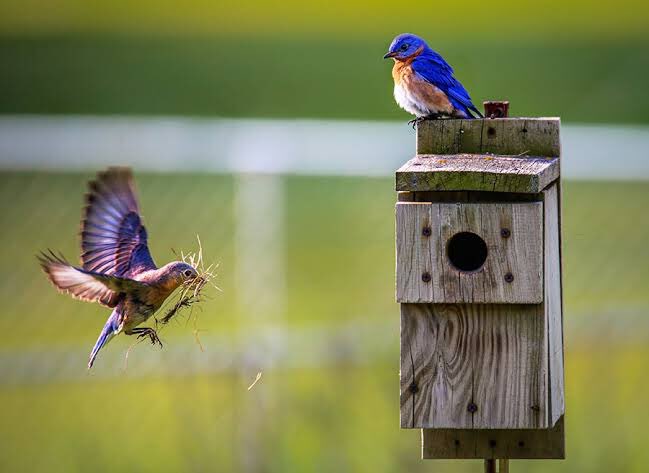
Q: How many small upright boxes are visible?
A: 1